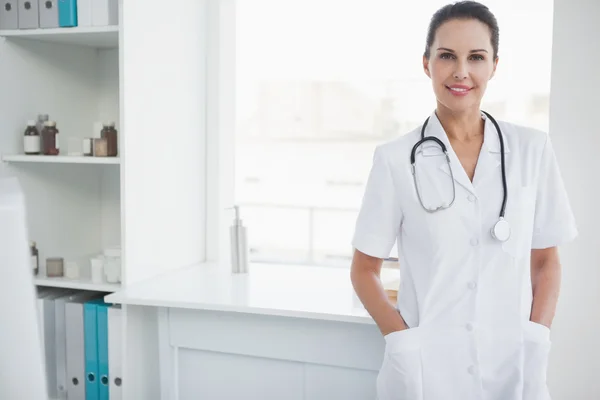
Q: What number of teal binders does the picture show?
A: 3